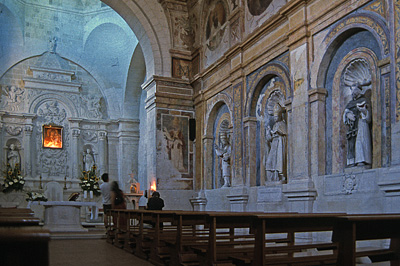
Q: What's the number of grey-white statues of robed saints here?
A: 5